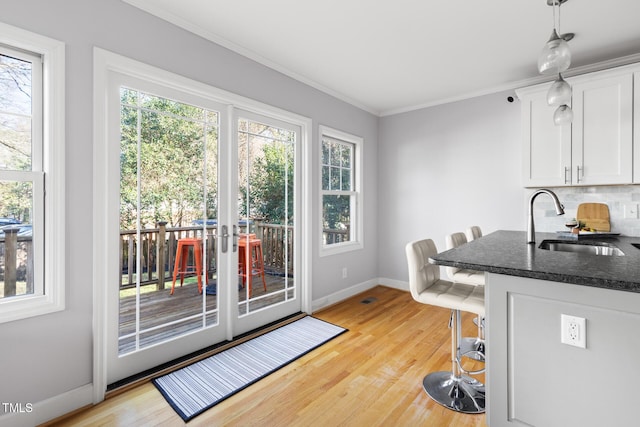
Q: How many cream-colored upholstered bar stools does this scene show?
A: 3